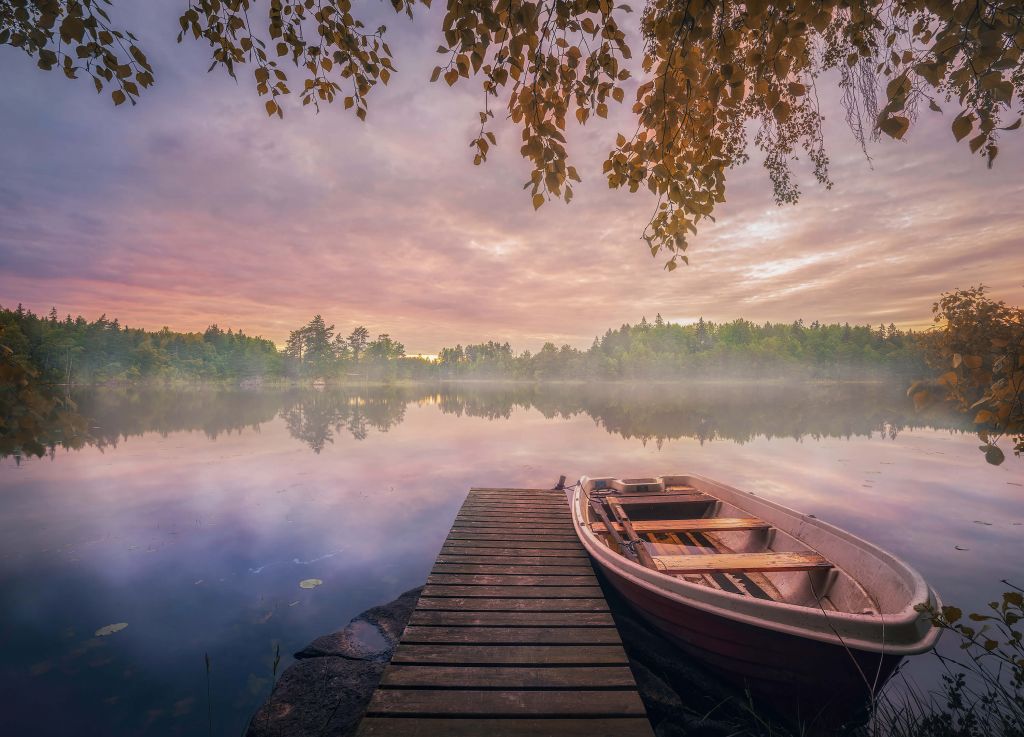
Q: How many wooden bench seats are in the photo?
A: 3